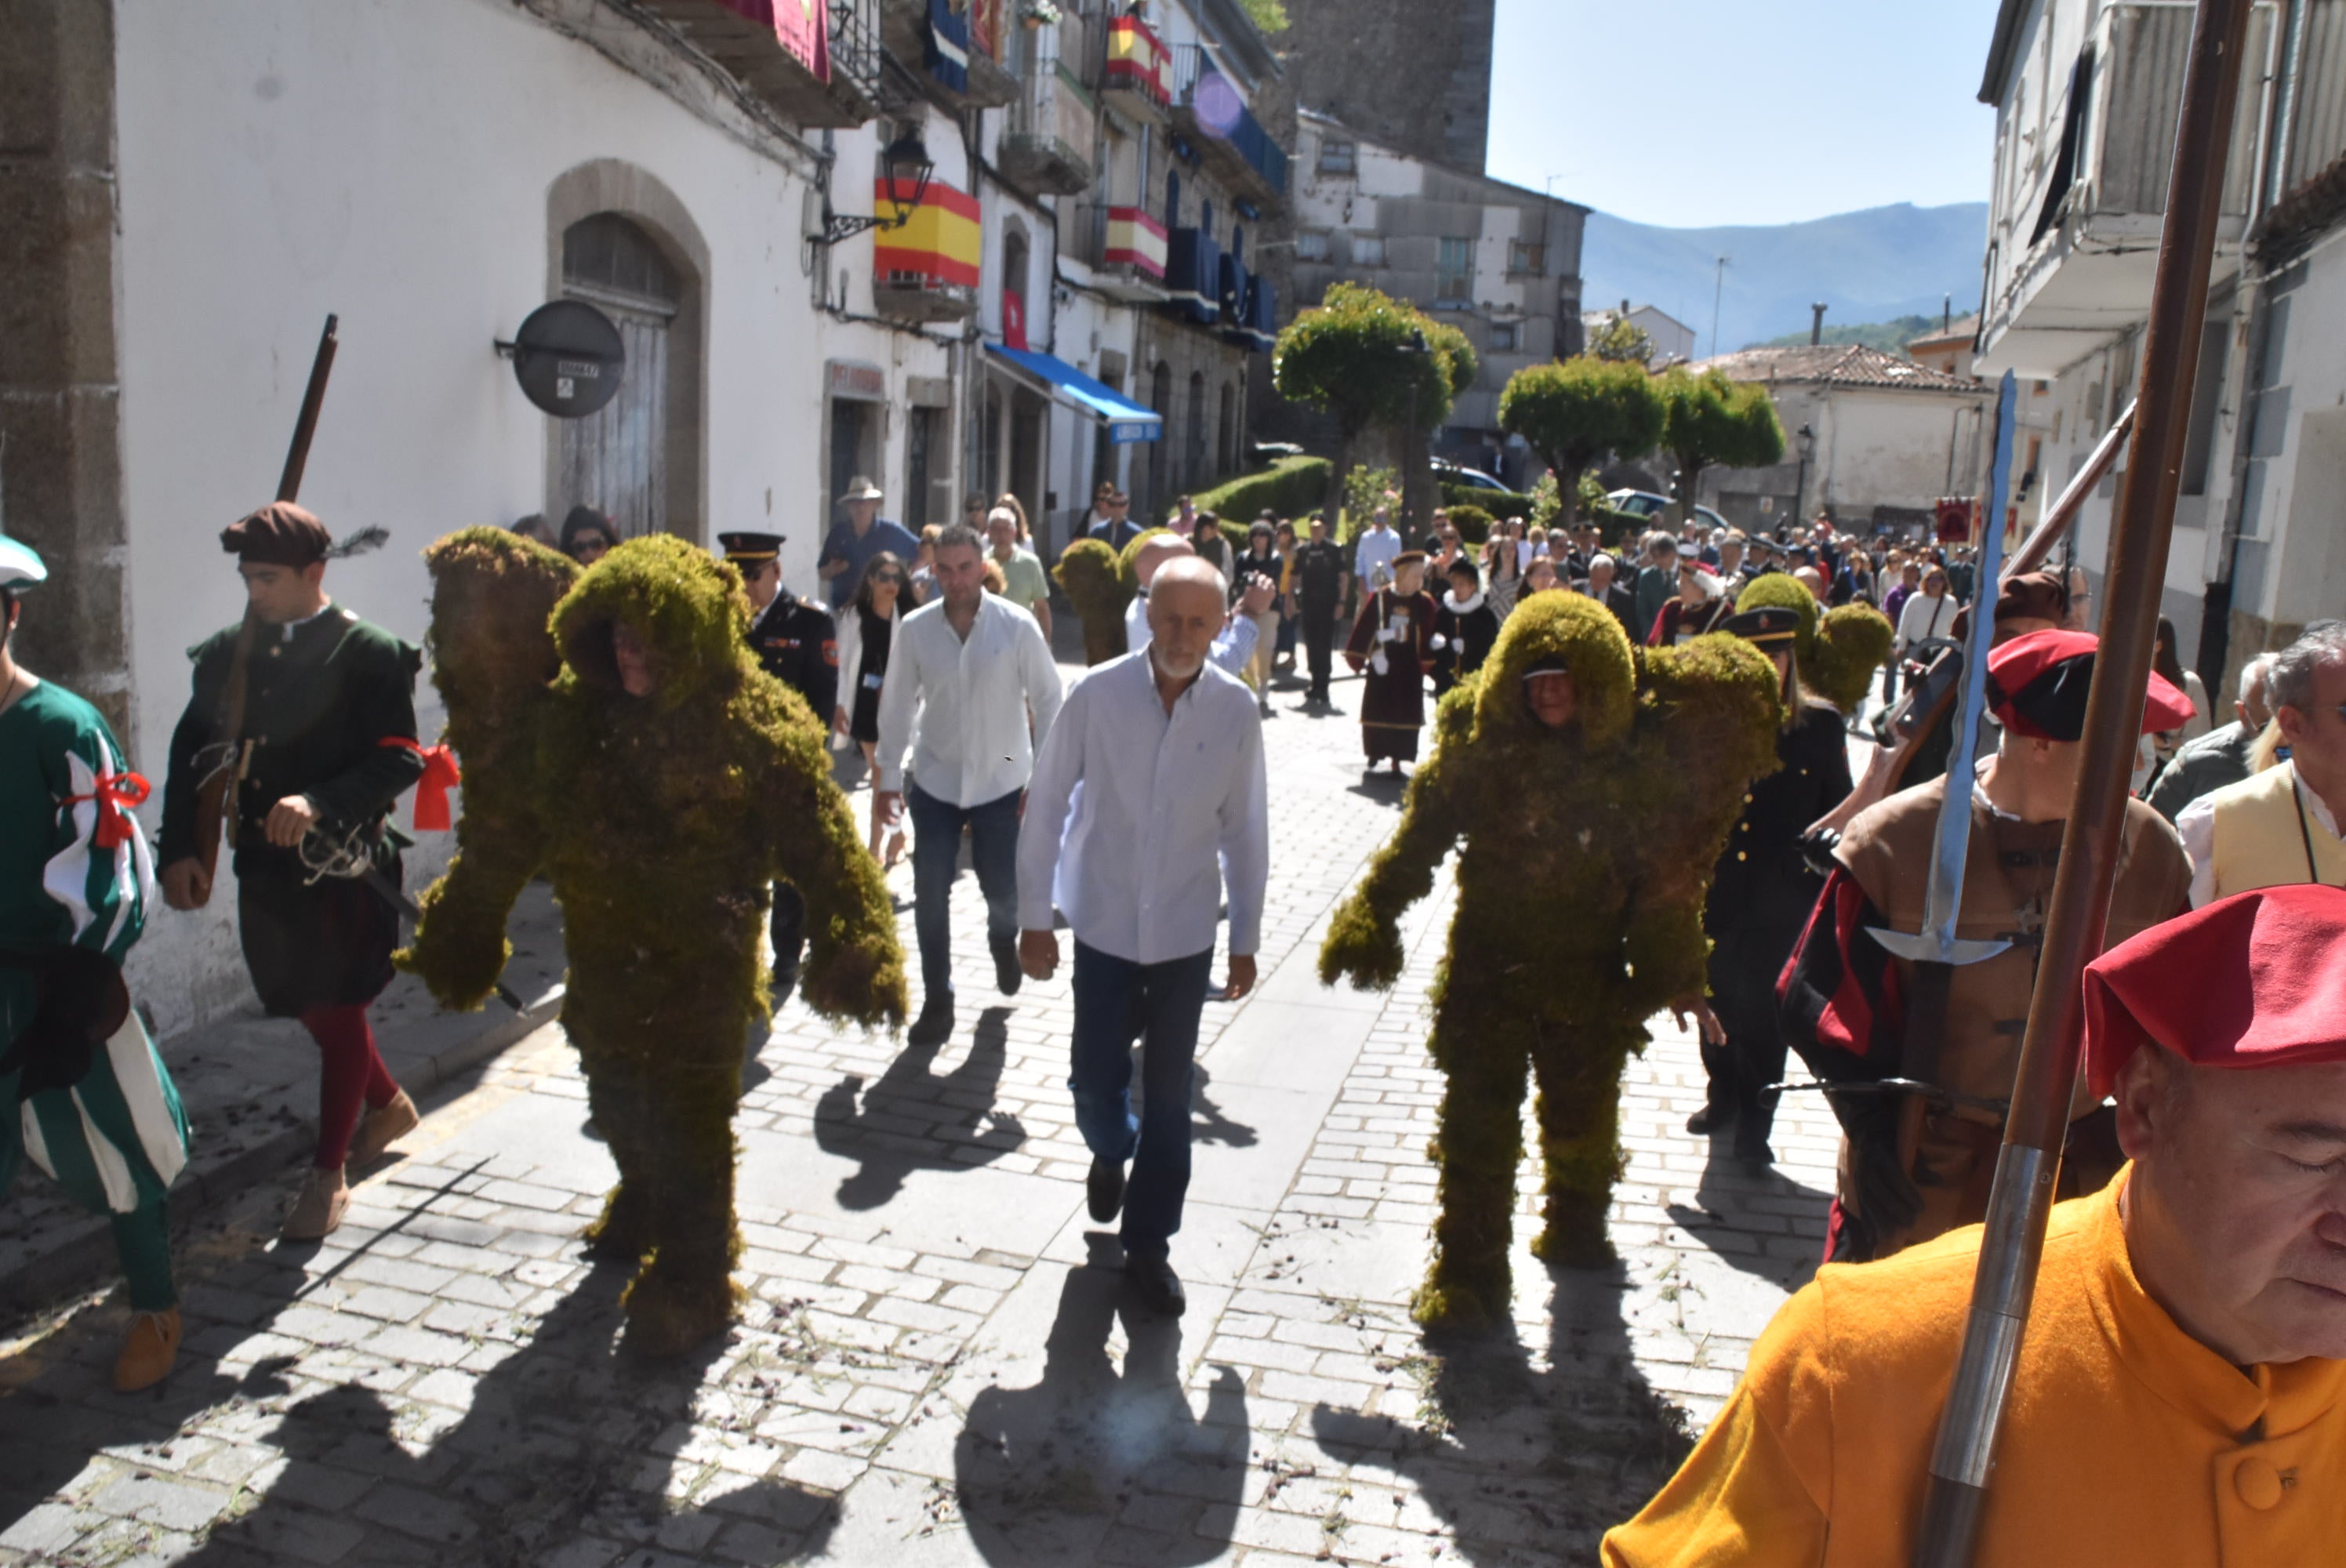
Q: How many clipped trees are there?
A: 3